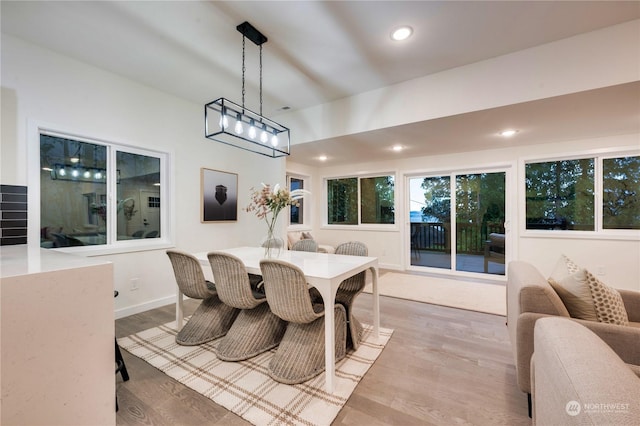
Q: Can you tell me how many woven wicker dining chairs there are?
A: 6